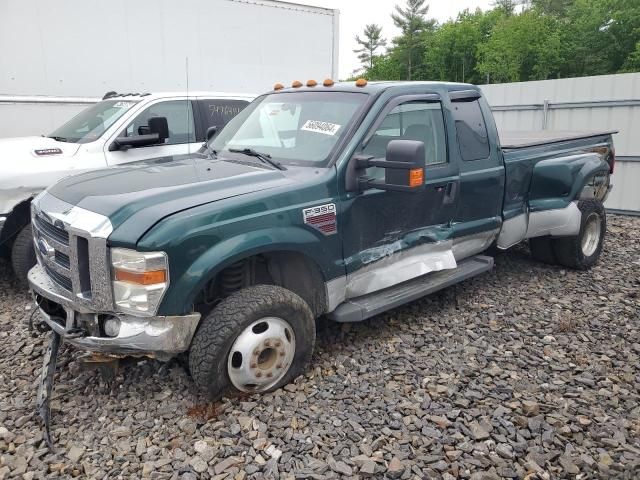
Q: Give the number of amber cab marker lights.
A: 5